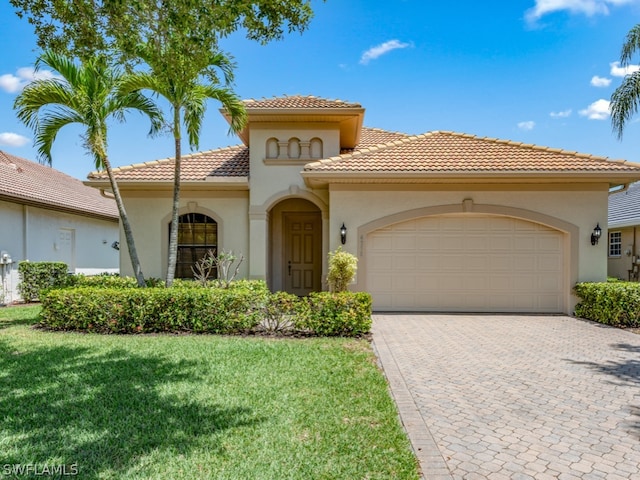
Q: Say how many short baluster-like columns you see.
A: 2